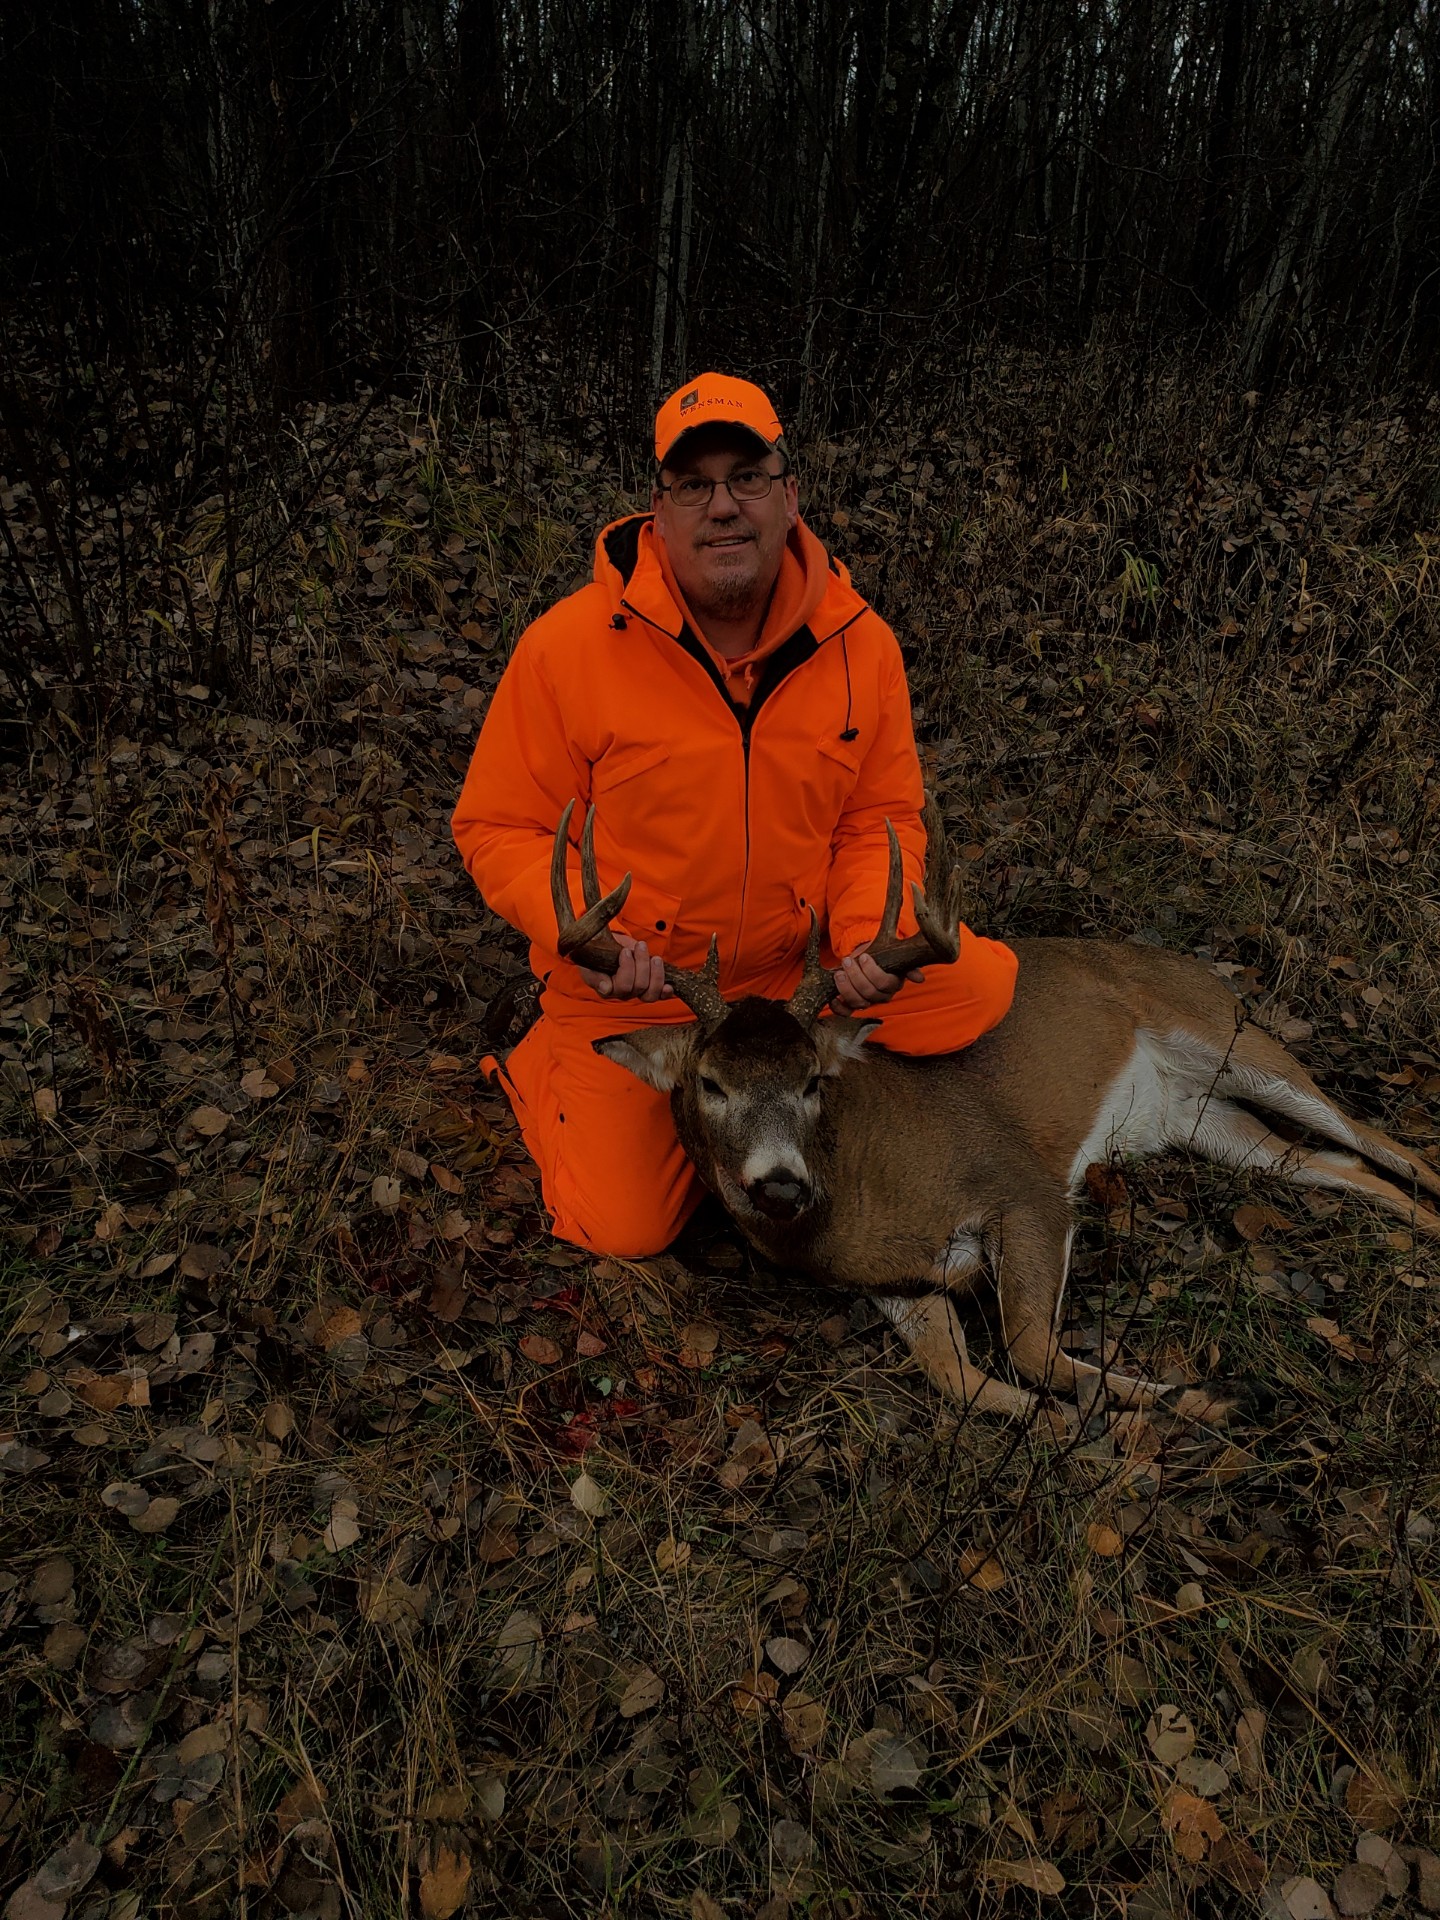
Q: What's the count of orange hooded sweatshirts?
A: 1